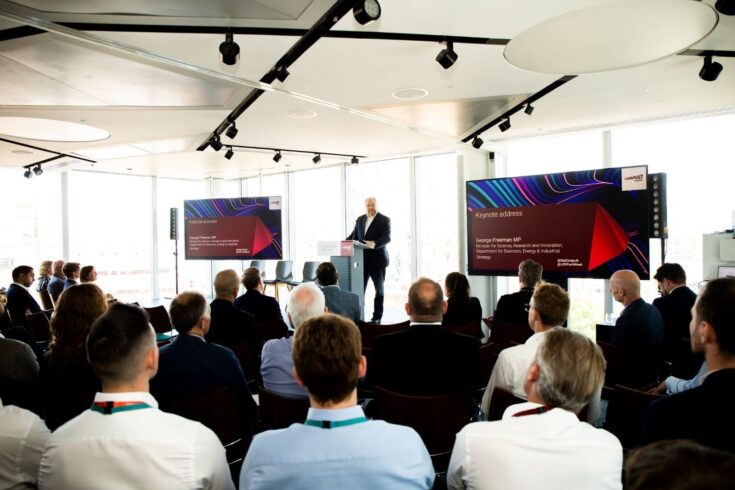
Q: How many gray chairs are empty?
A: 3